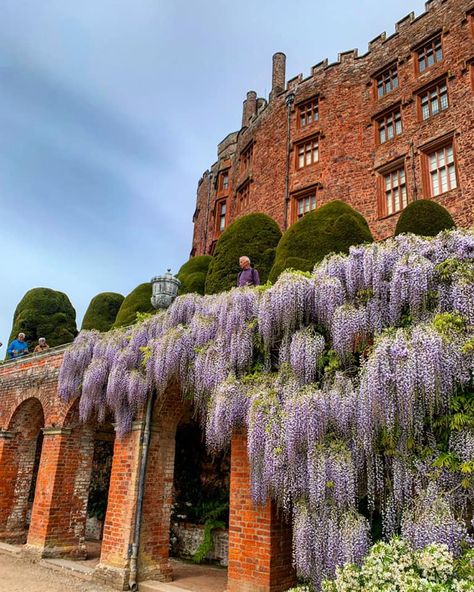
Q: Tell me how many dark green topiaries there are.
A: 7